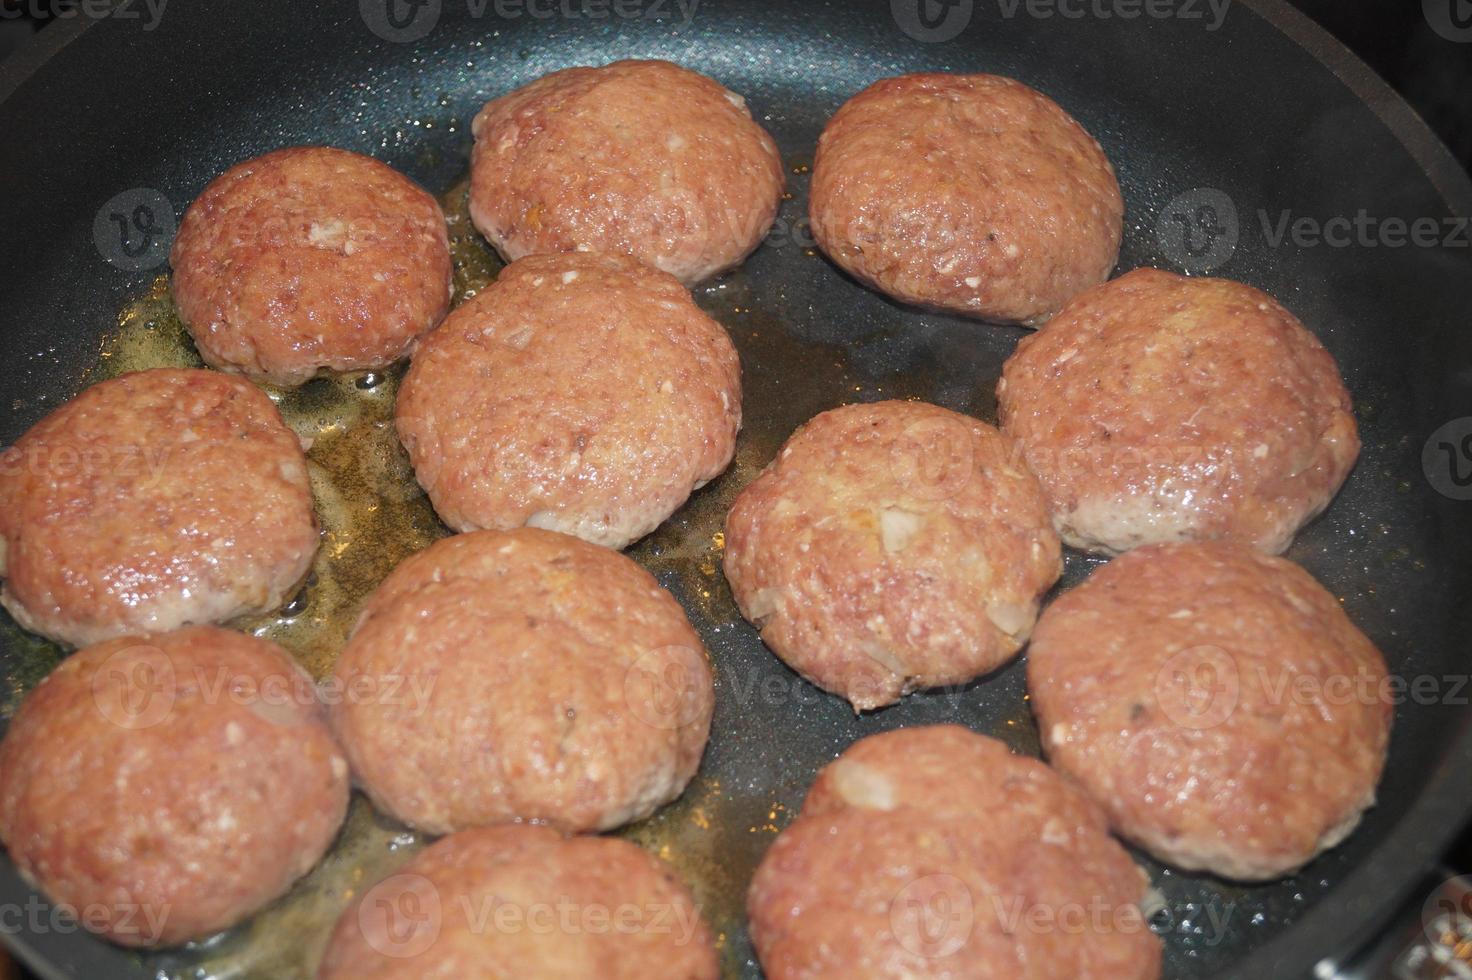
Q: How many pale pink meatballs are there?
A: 12